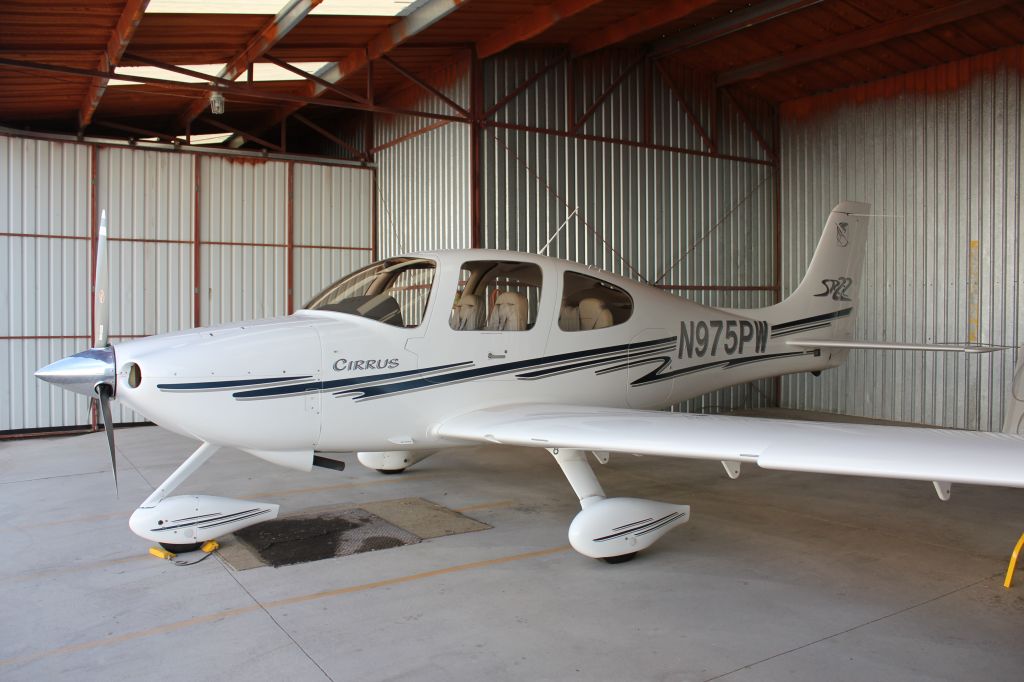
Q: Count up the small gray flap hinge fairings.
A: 3